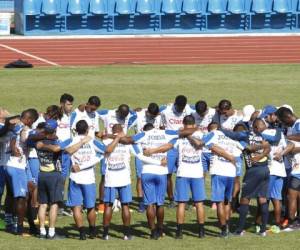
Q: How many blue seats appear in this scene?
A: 12